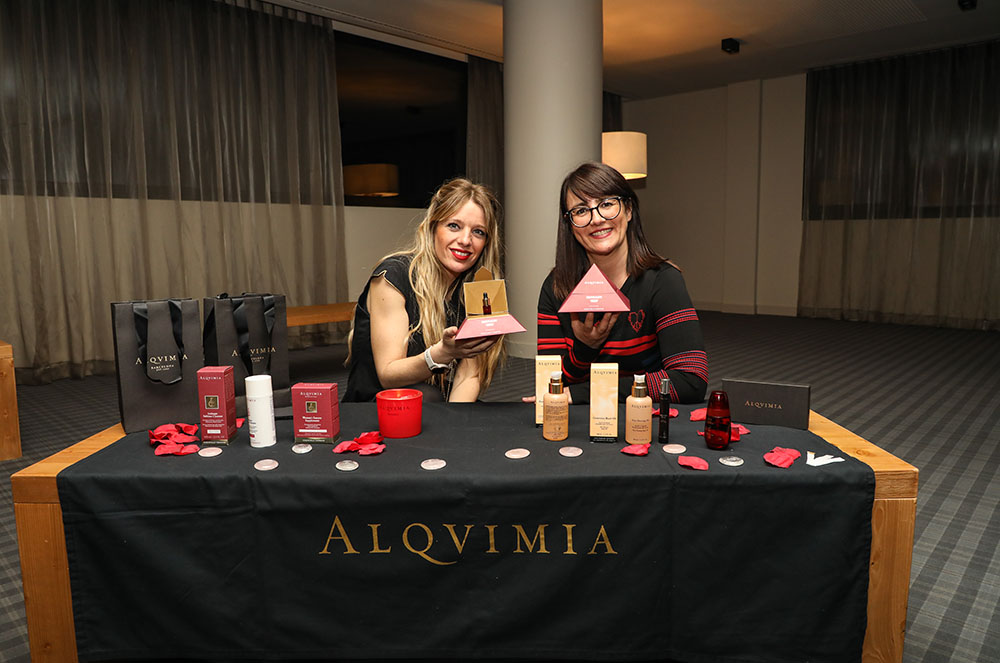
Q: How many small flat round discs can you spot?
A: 9